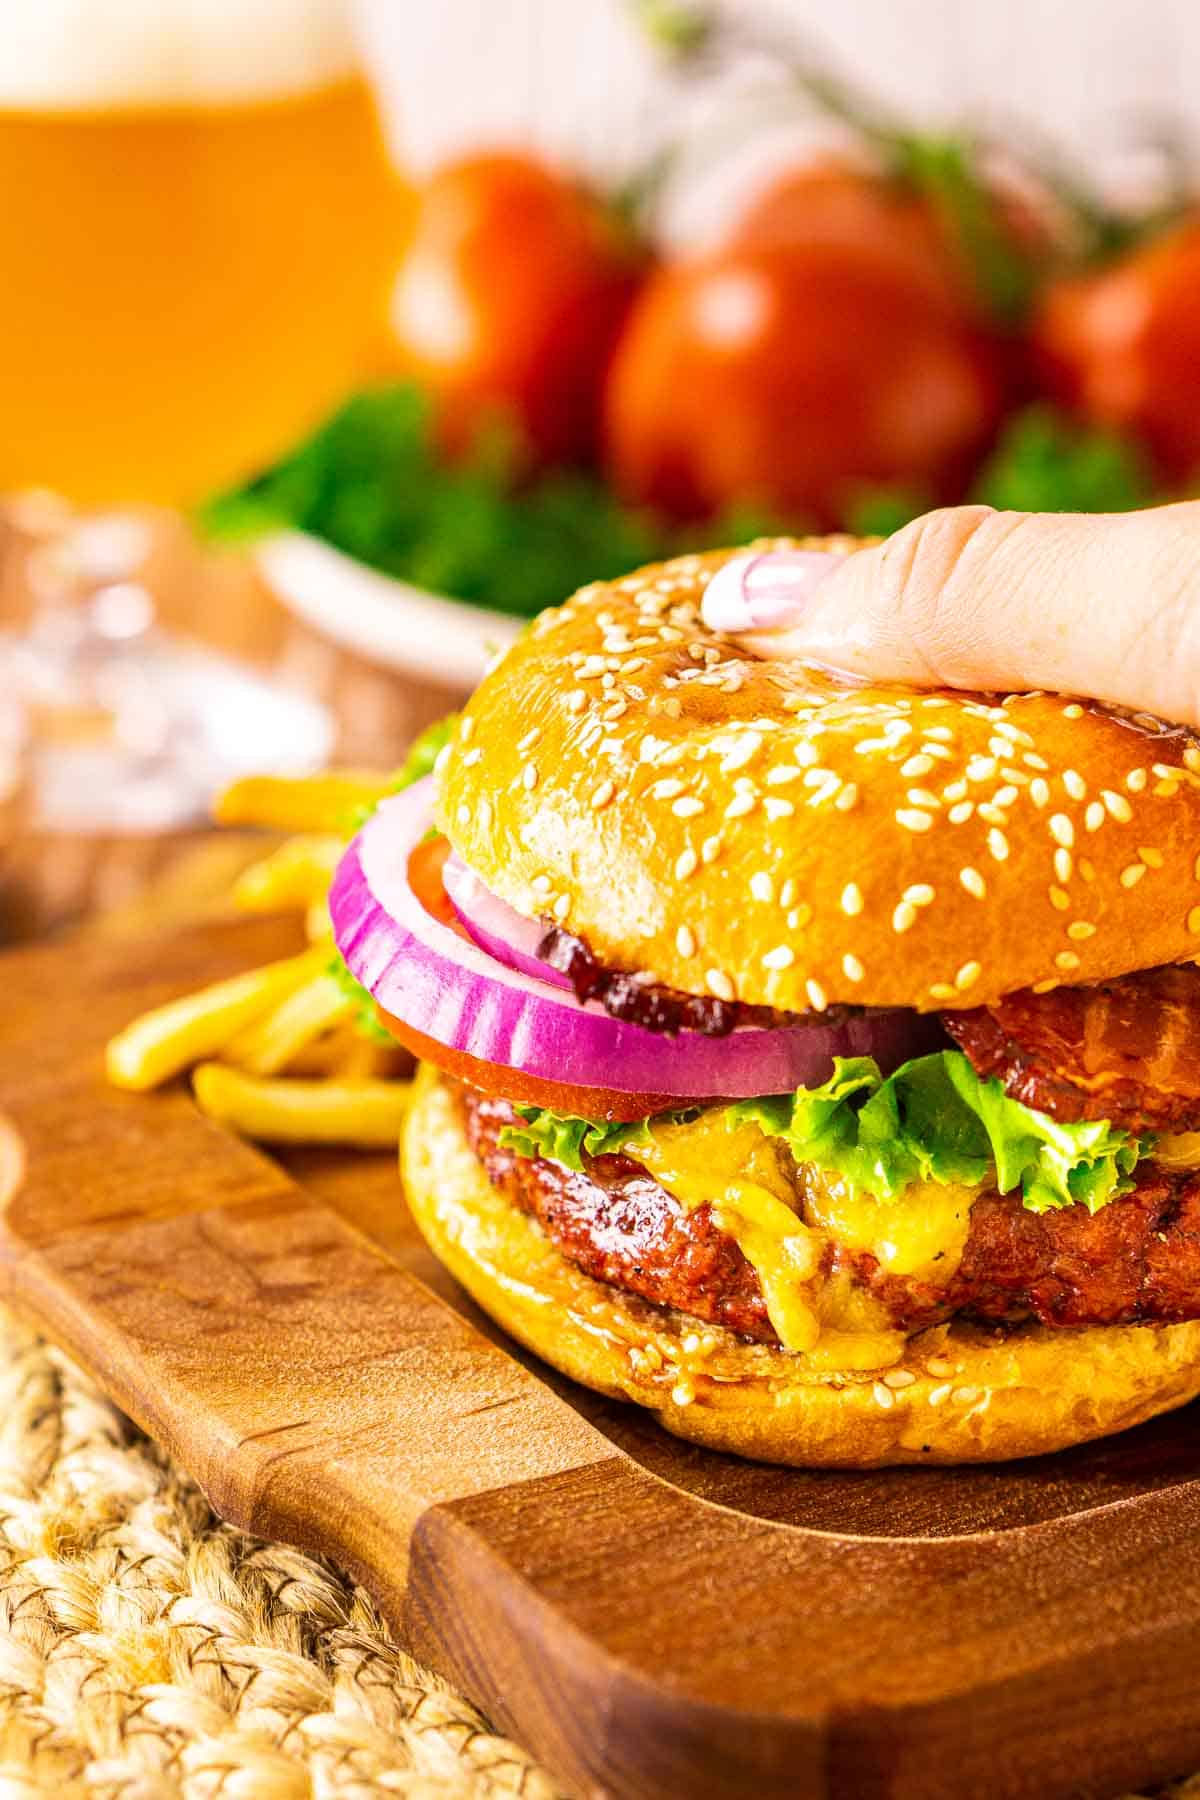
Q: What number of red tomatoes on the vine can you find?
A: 4